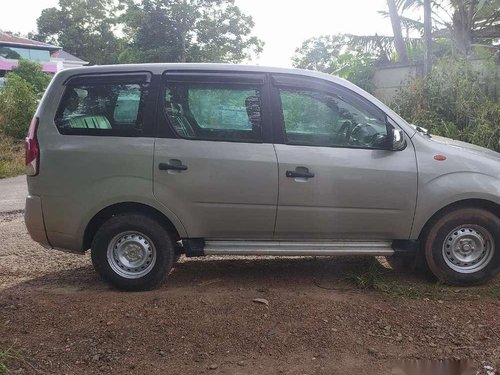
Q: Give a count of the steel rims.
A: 2